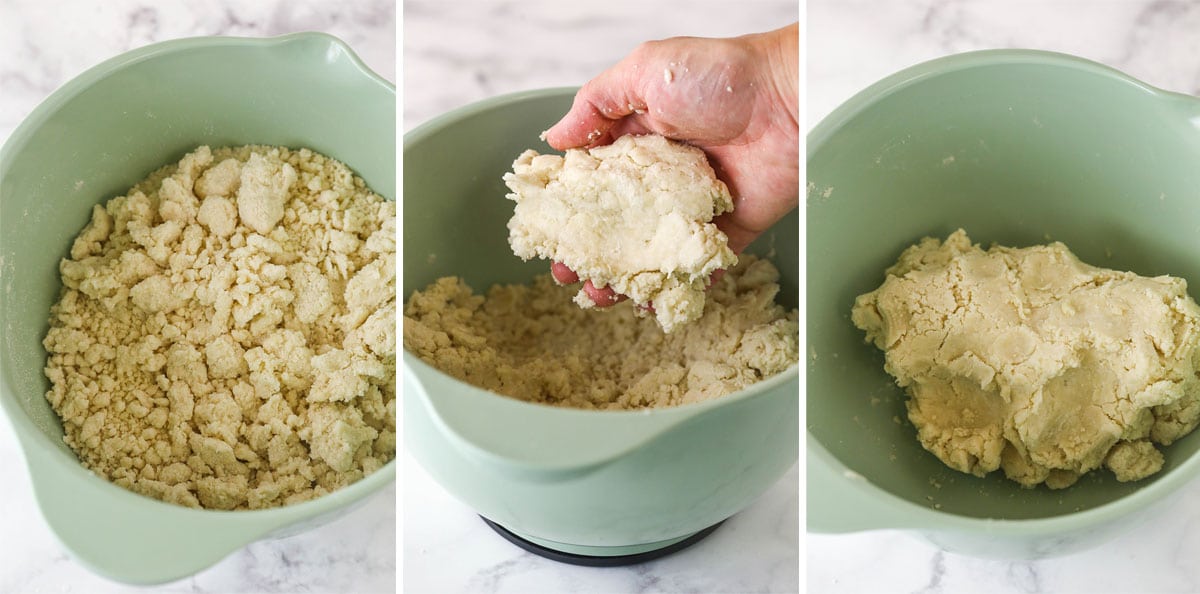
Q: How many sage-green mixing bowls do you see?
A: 3